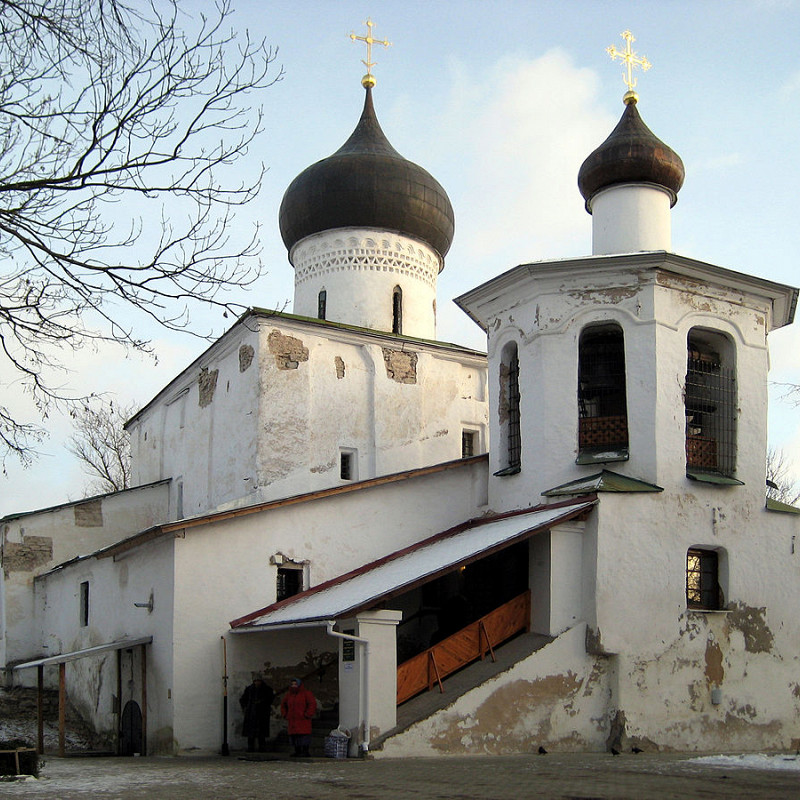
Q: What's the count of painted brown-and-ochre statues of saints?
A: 0